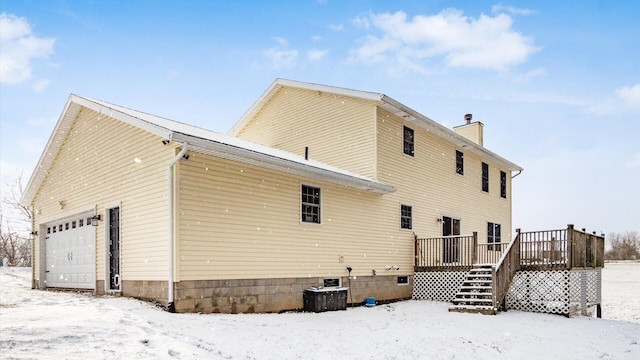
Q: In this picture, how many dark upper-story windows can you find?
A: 4